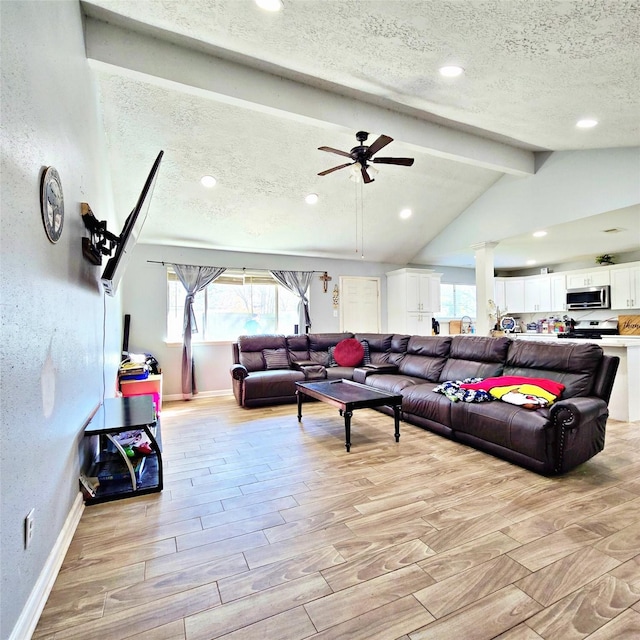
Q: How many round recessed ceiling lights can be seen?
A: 8